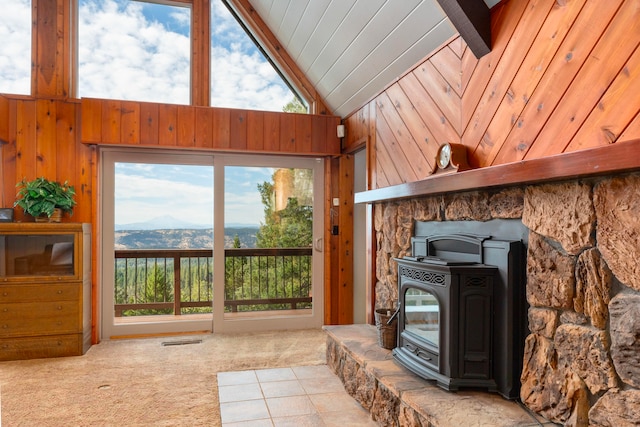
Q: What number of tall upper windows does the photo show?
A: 3